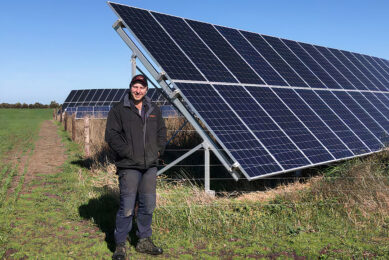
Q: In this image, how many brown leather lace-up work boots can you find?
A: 2